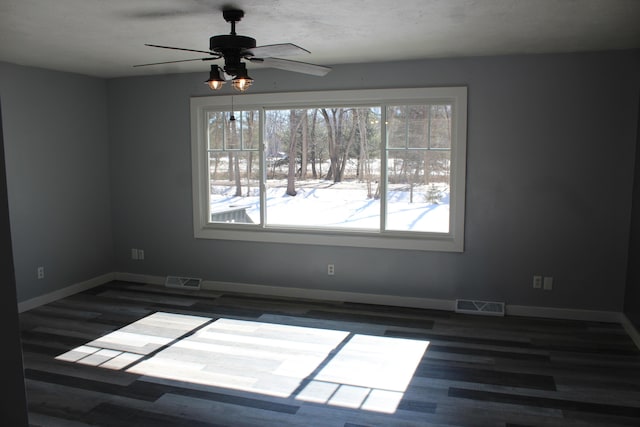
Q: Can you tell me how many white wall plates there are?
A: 6